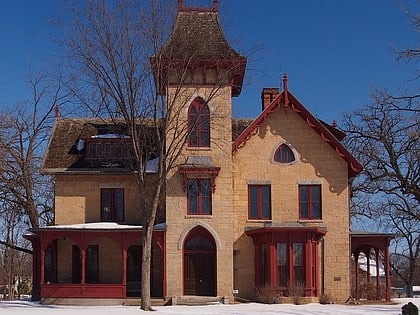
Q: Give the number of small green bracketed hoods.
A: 0